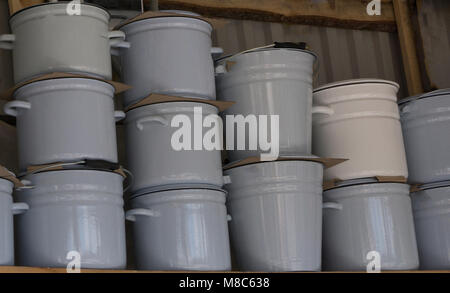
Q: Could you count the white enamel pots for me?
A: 13